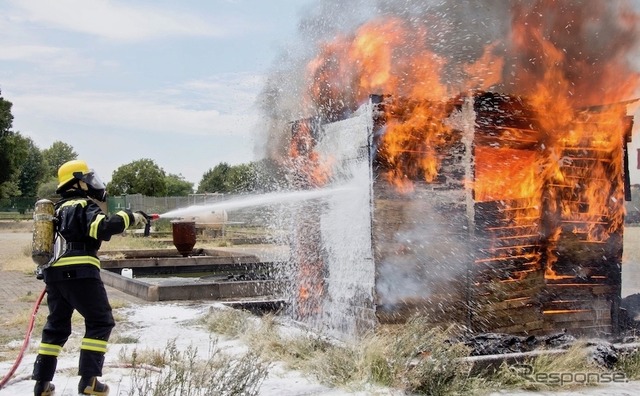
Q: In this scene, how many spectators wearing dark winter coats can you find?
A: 0